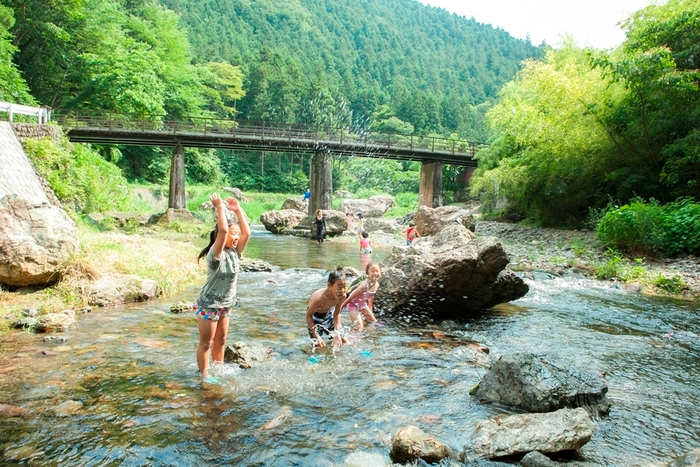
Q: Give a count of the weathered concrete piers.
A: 3